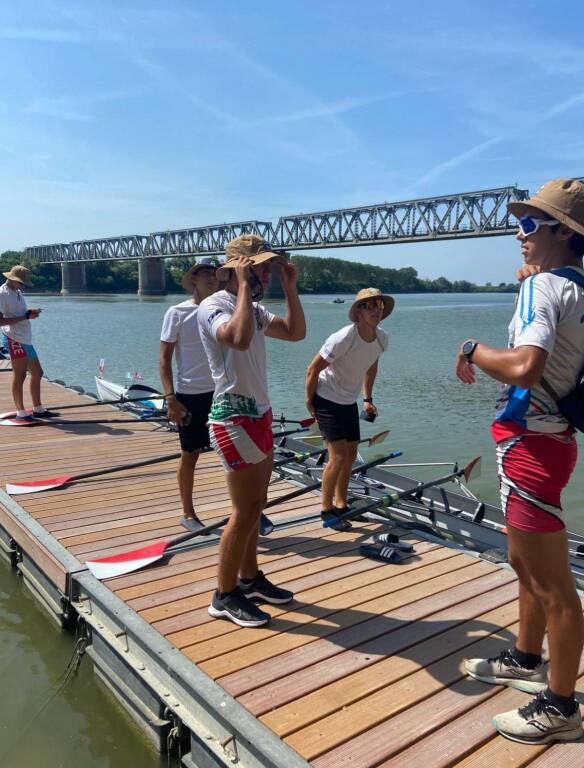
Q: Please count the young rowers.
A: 5